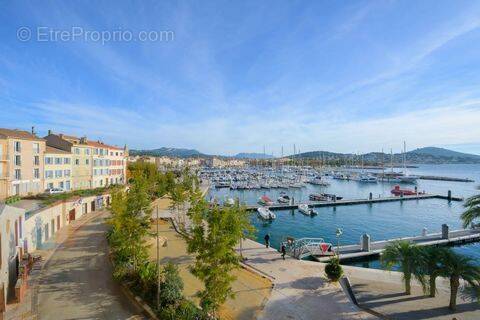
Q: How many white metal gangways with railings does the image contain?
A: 1